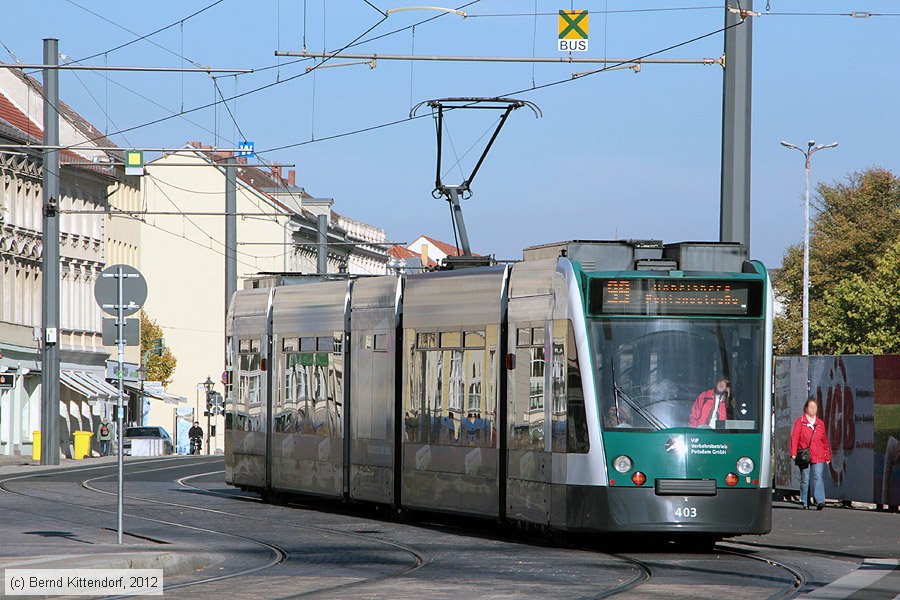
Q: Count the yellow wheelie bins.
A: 2